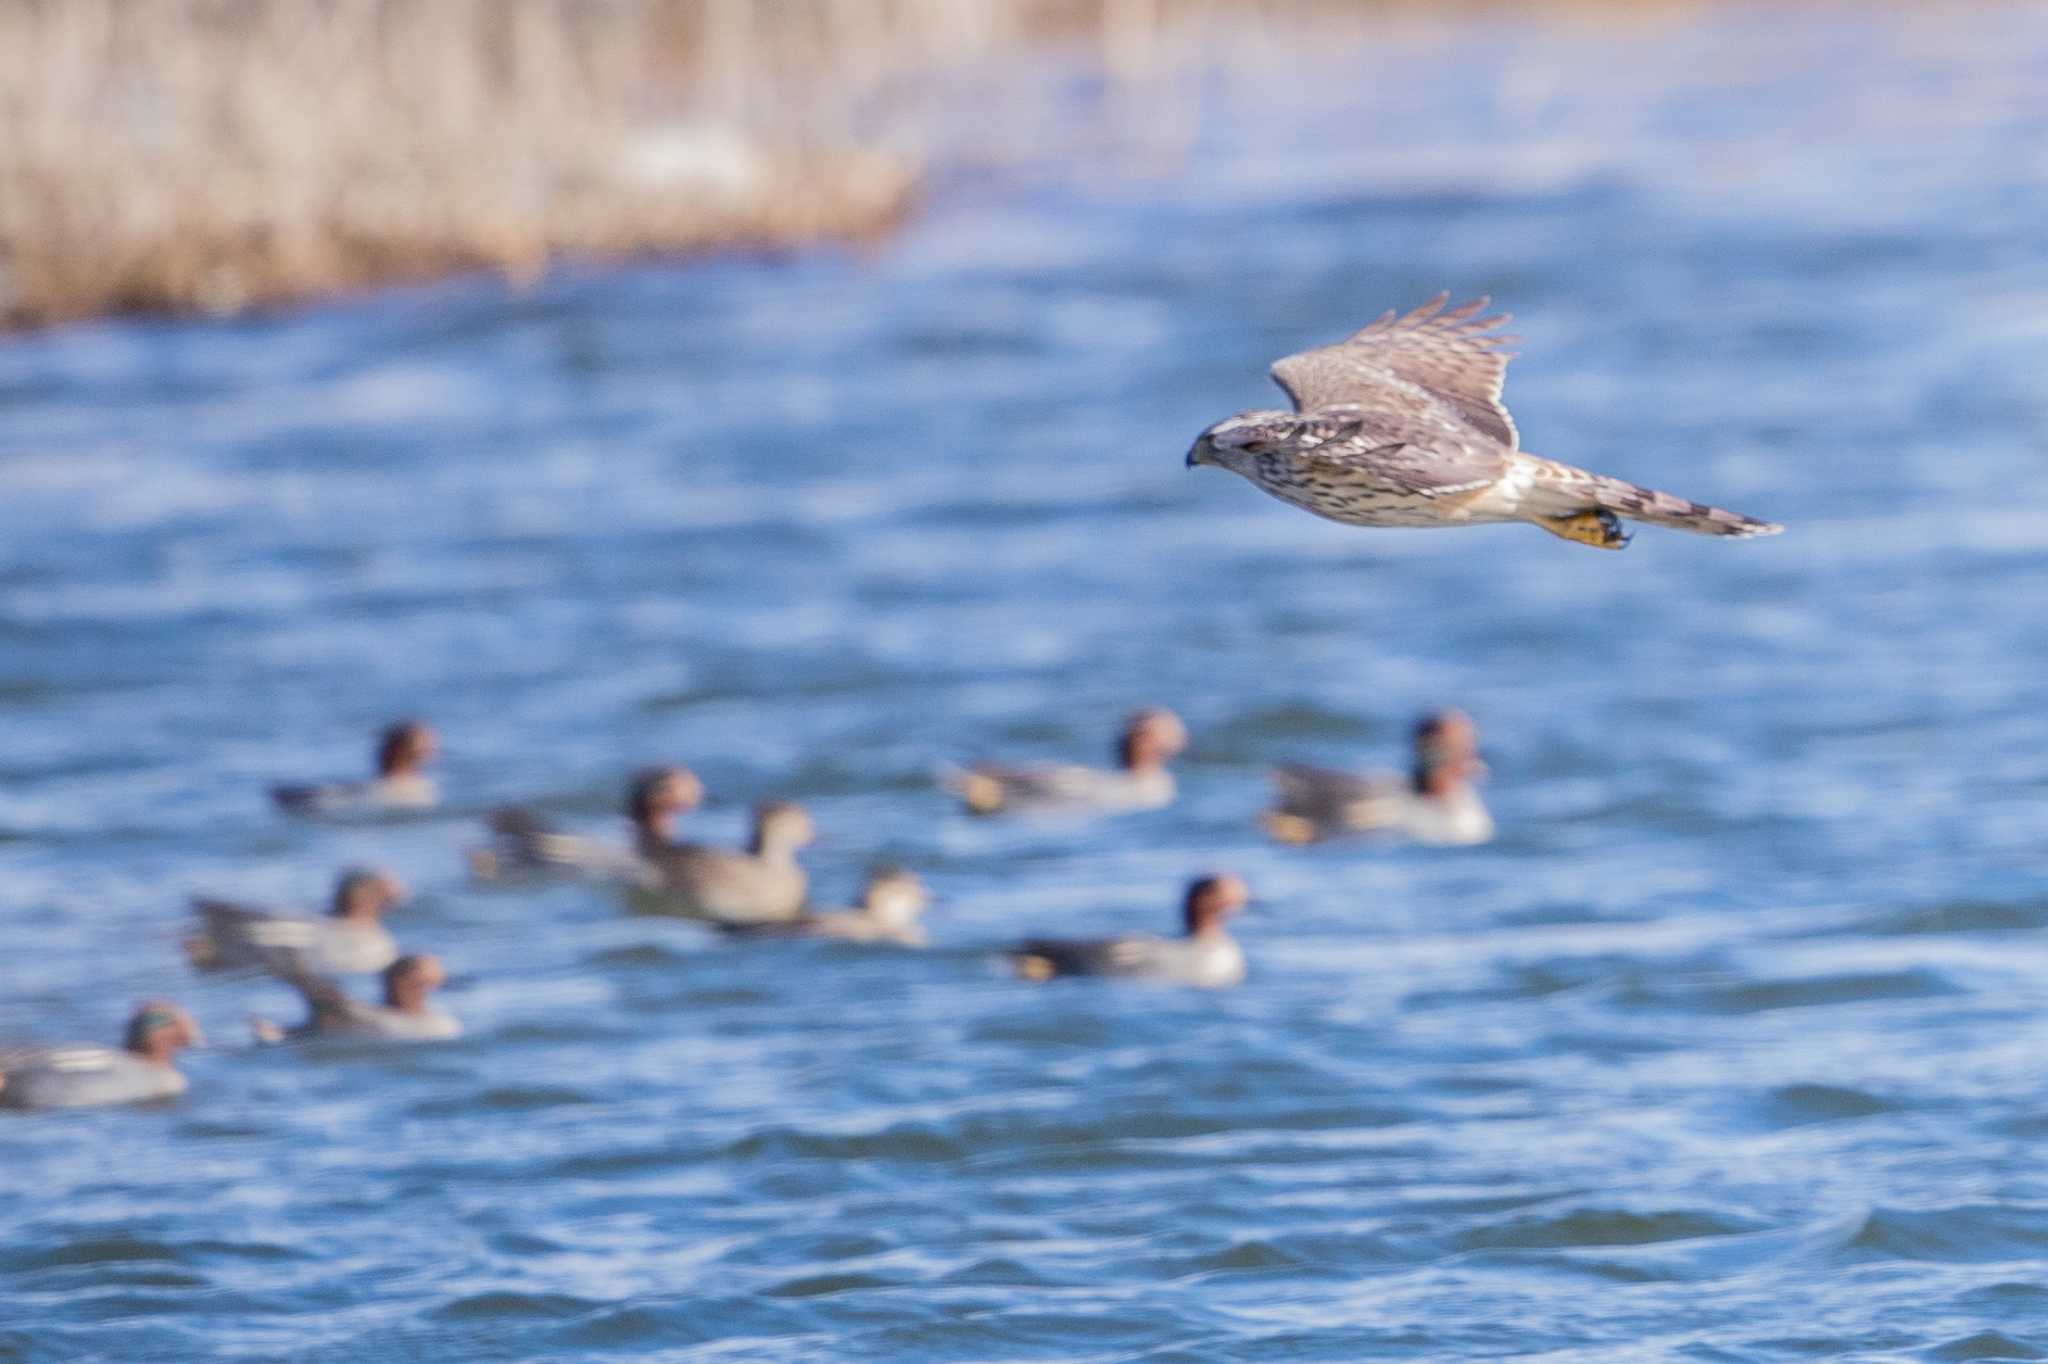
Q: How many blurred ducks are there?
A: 10